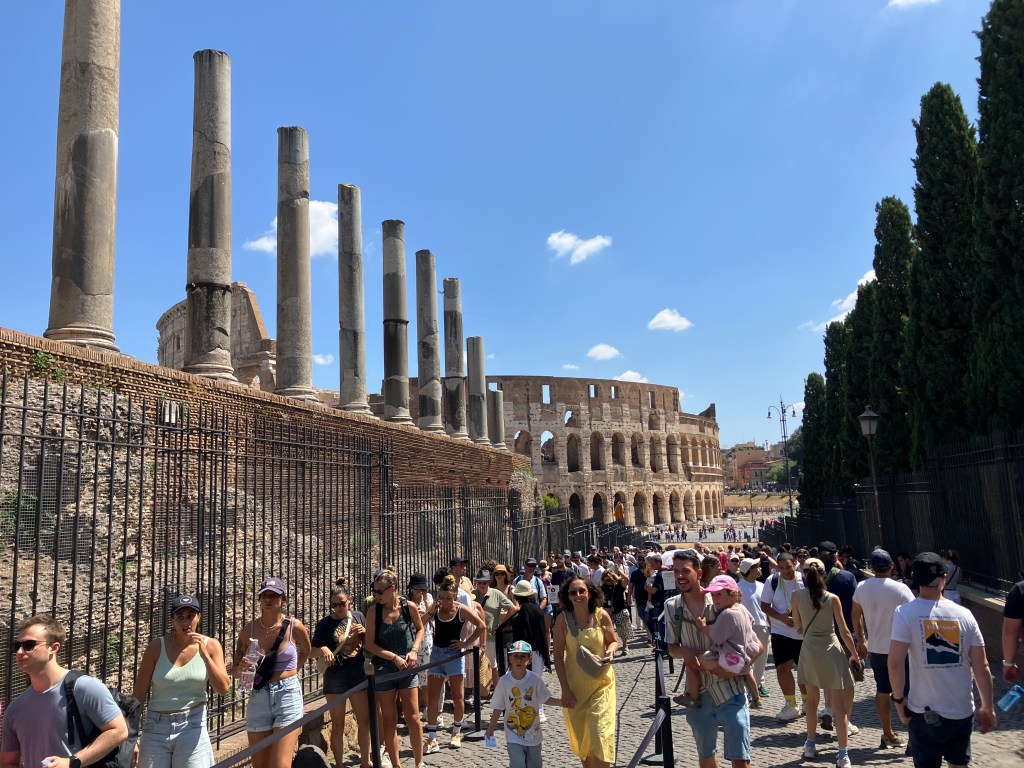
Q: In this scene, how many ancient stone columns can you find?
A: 9